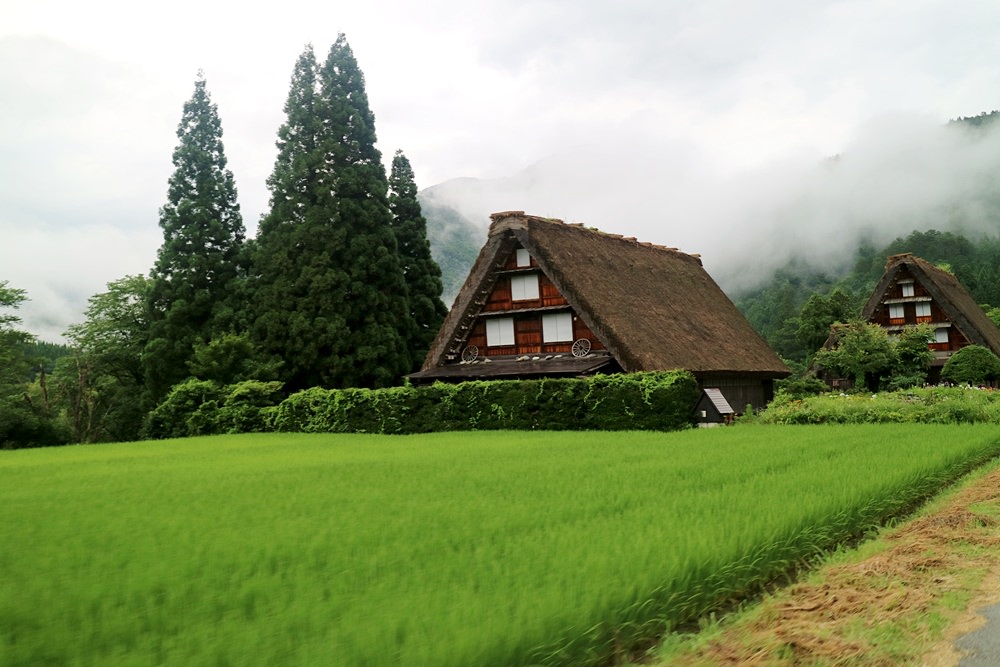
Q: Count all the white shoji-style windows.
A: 8